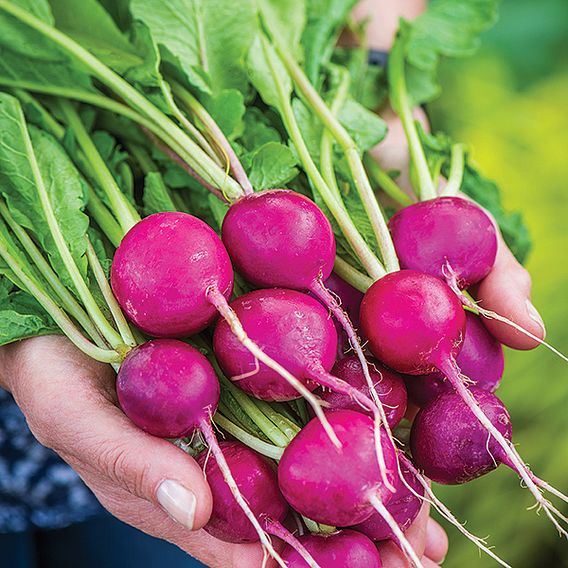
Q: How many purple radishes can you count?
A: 14